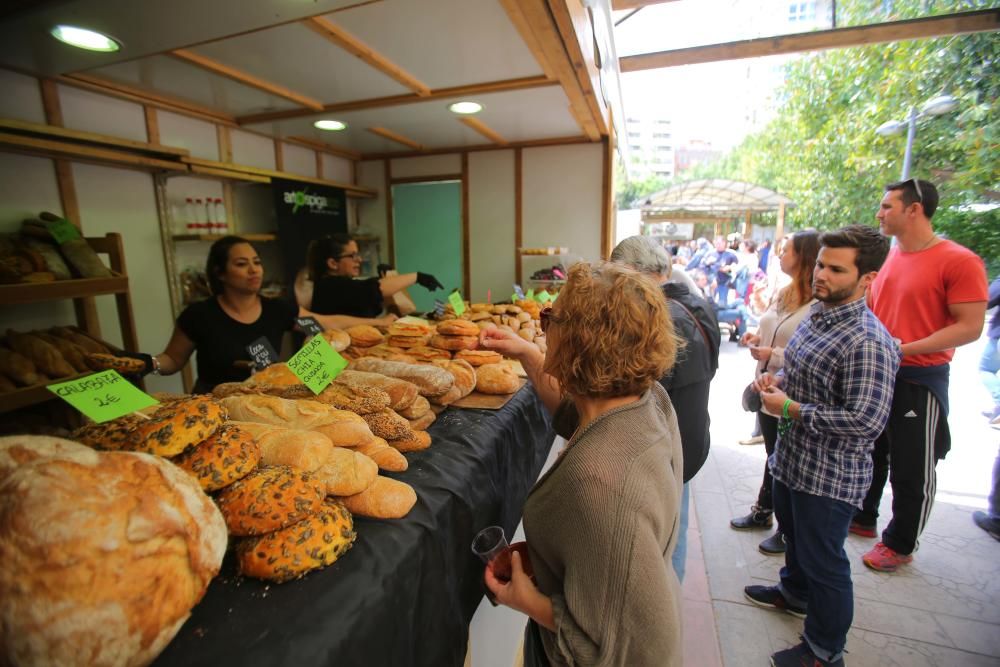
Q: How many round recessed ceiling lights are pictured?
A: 3